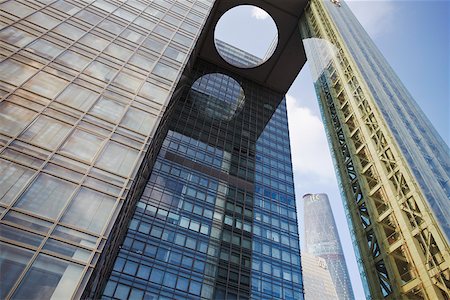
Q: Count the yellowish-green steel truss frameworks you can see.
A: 1